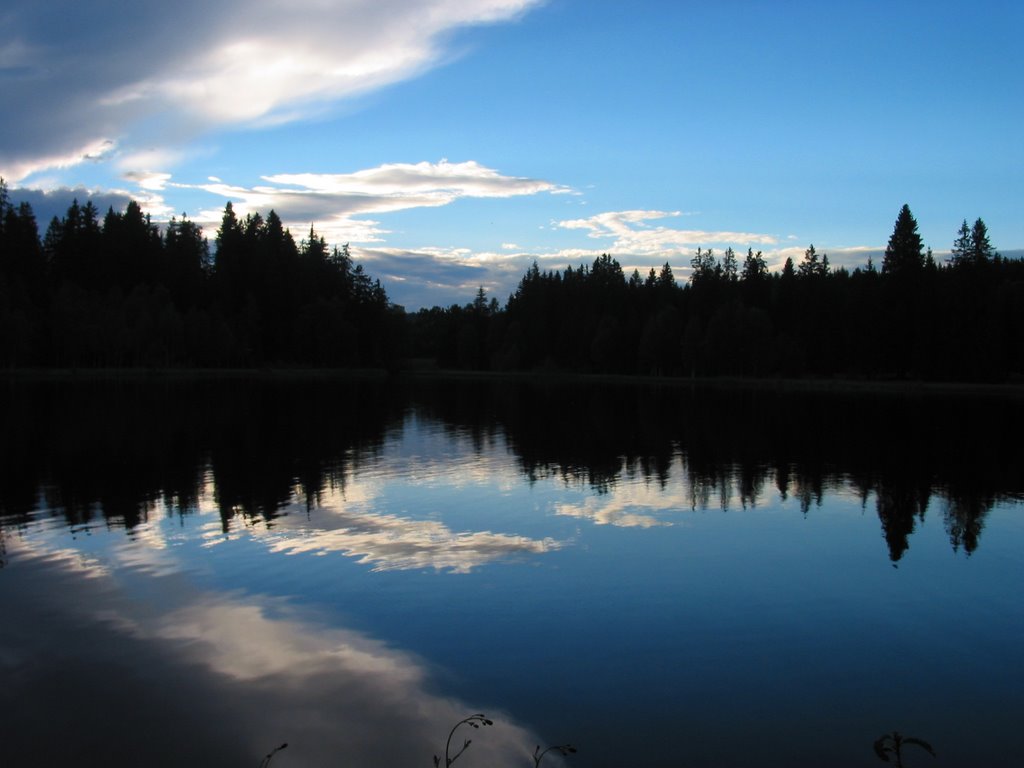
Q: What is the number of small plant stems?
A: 4